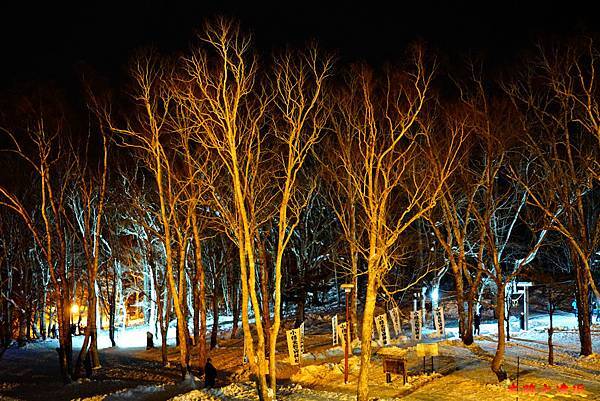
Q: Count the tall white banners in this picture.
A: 8